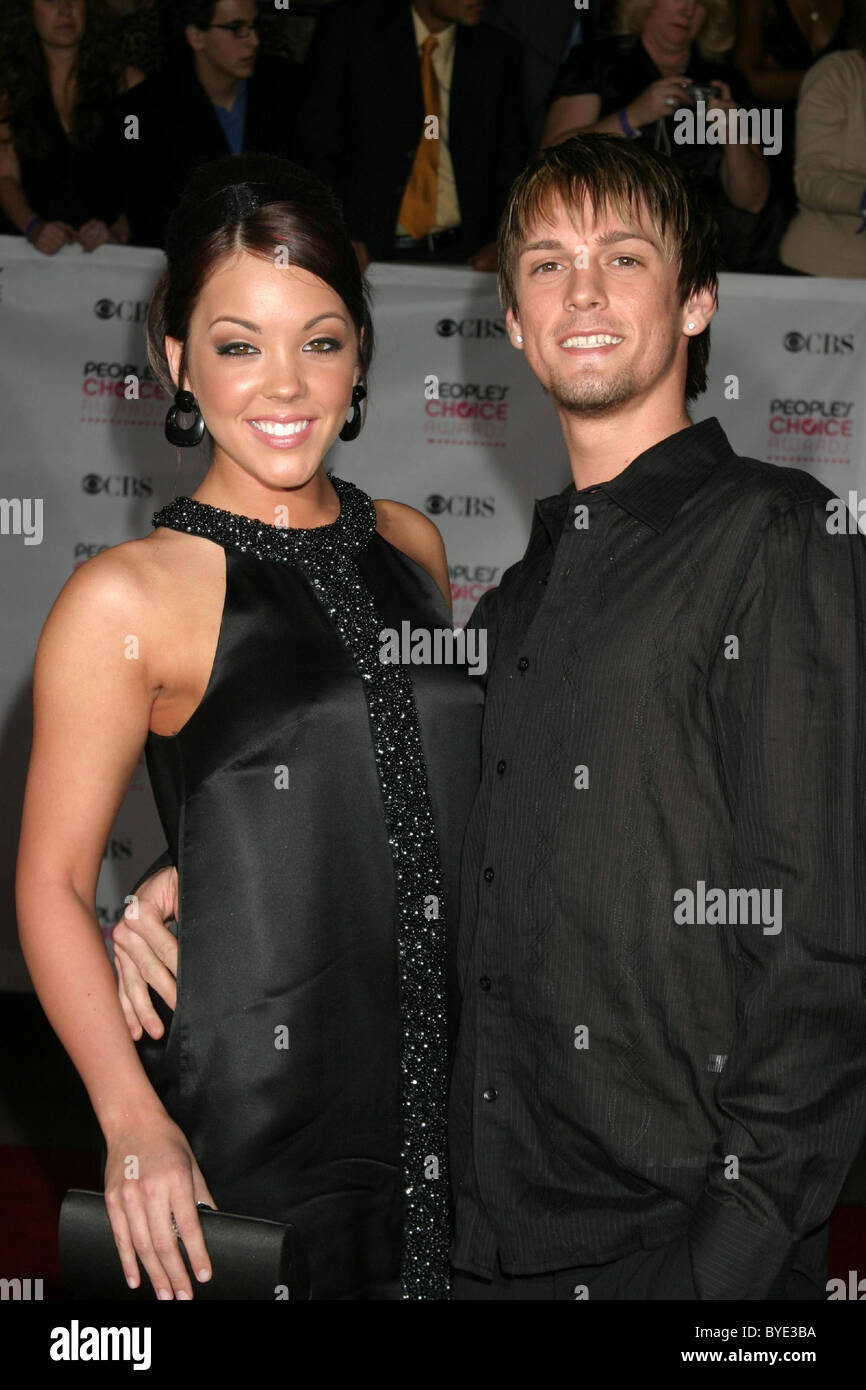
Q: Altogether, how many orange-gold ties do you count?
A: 1